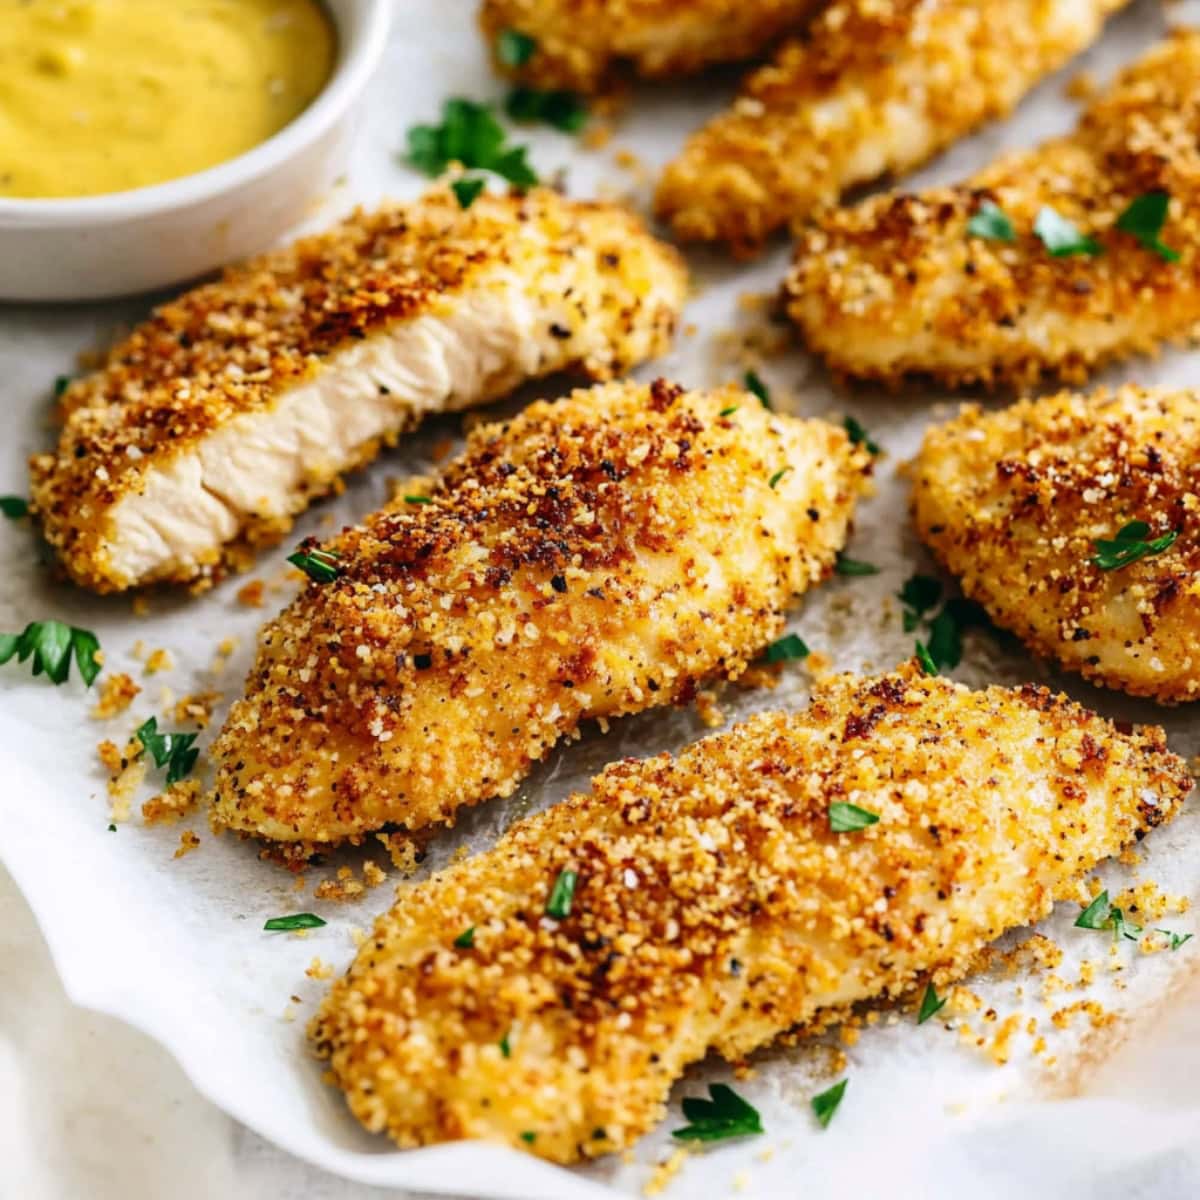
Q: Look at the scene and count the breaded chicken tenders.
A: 7